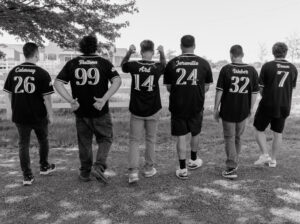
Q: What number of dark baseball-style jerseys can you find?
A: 6